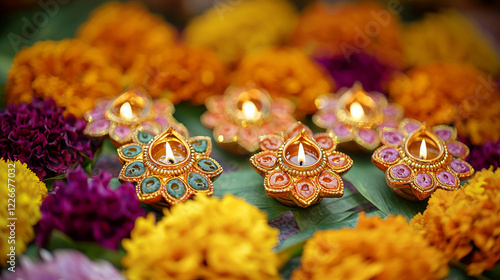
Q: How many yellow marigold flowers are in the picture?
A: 4